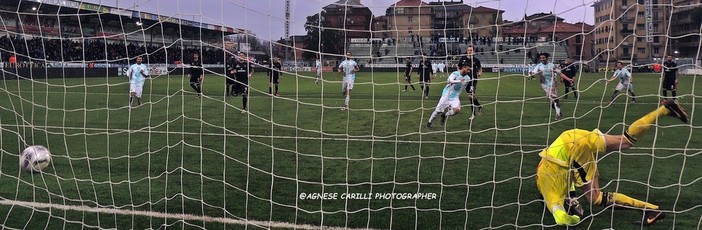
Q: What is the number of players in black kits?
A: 9